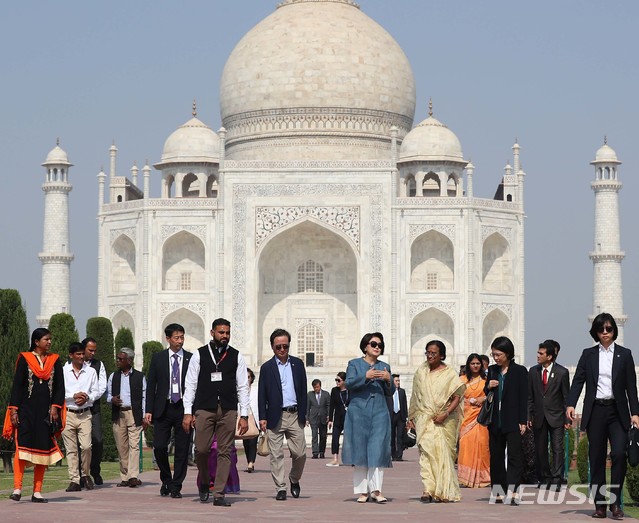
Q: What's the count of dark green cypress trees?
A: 5